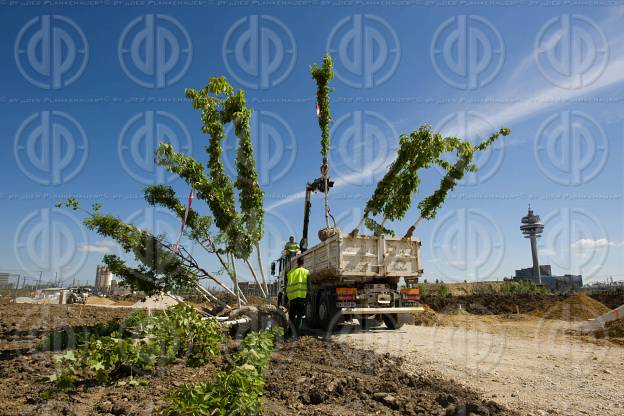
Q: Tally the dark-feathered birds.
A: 0